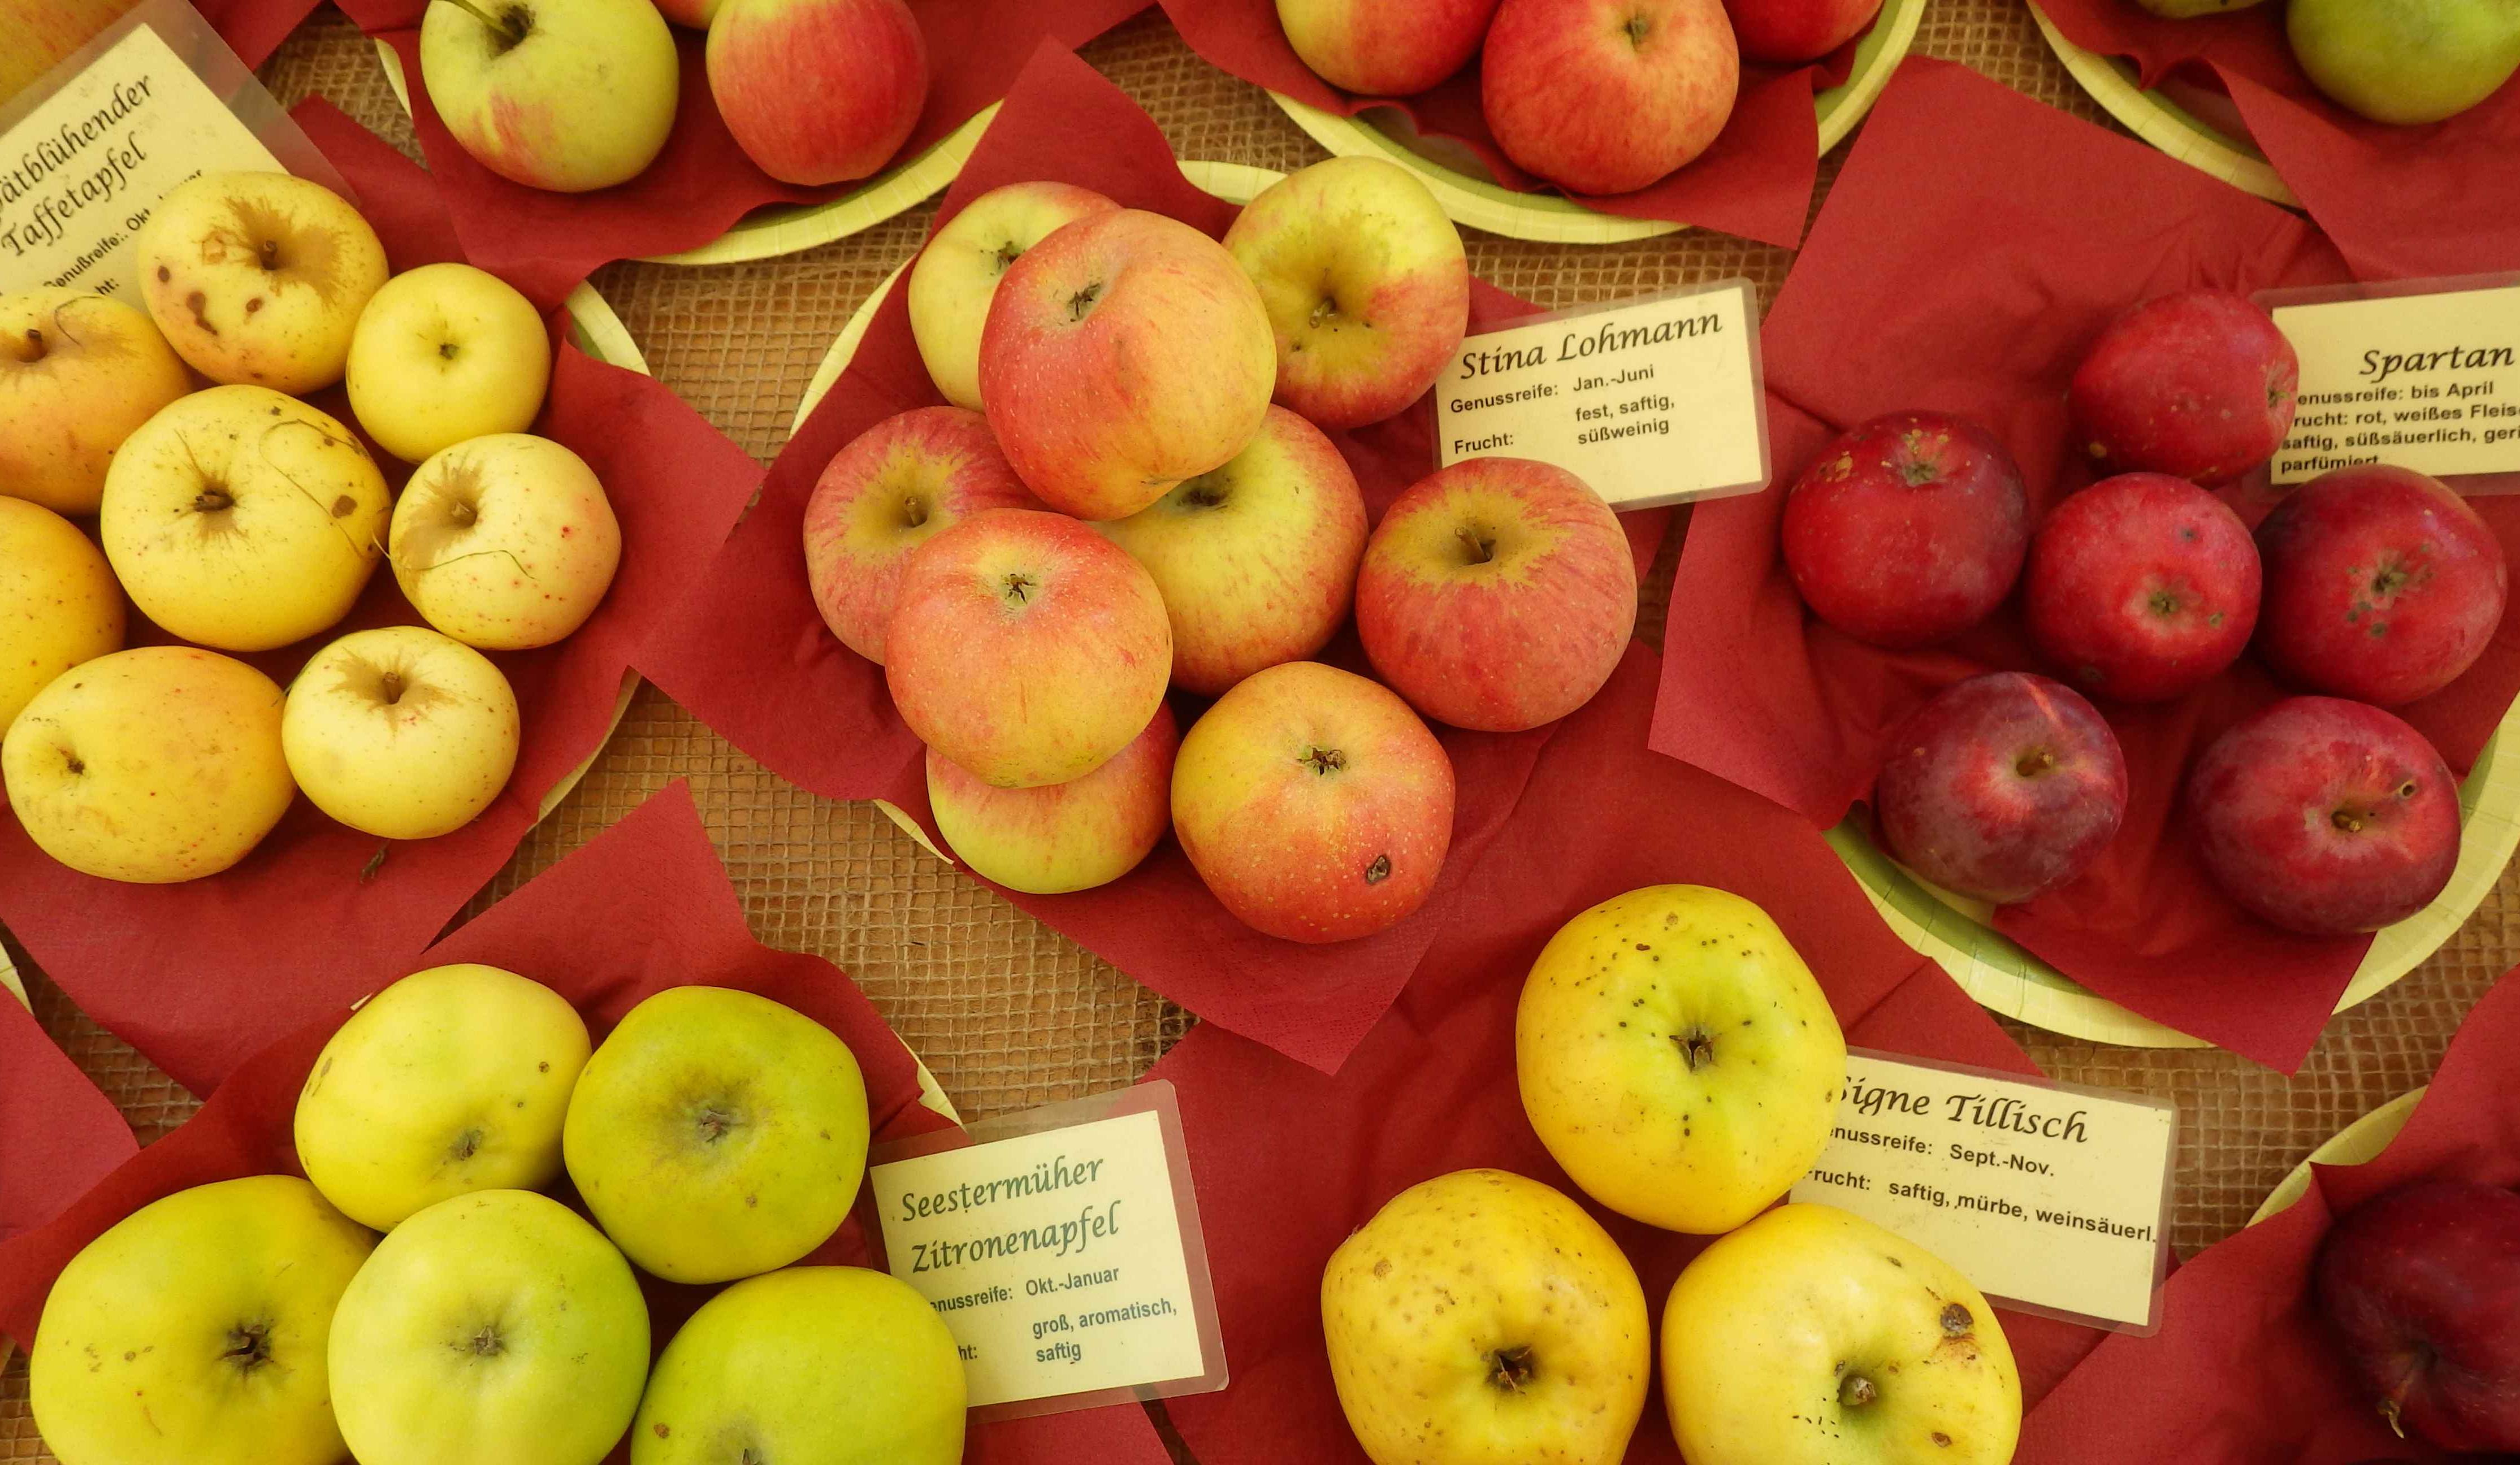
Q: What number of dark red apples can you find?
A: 7